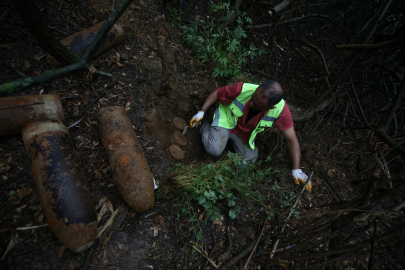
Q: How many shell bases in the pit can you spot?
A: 3